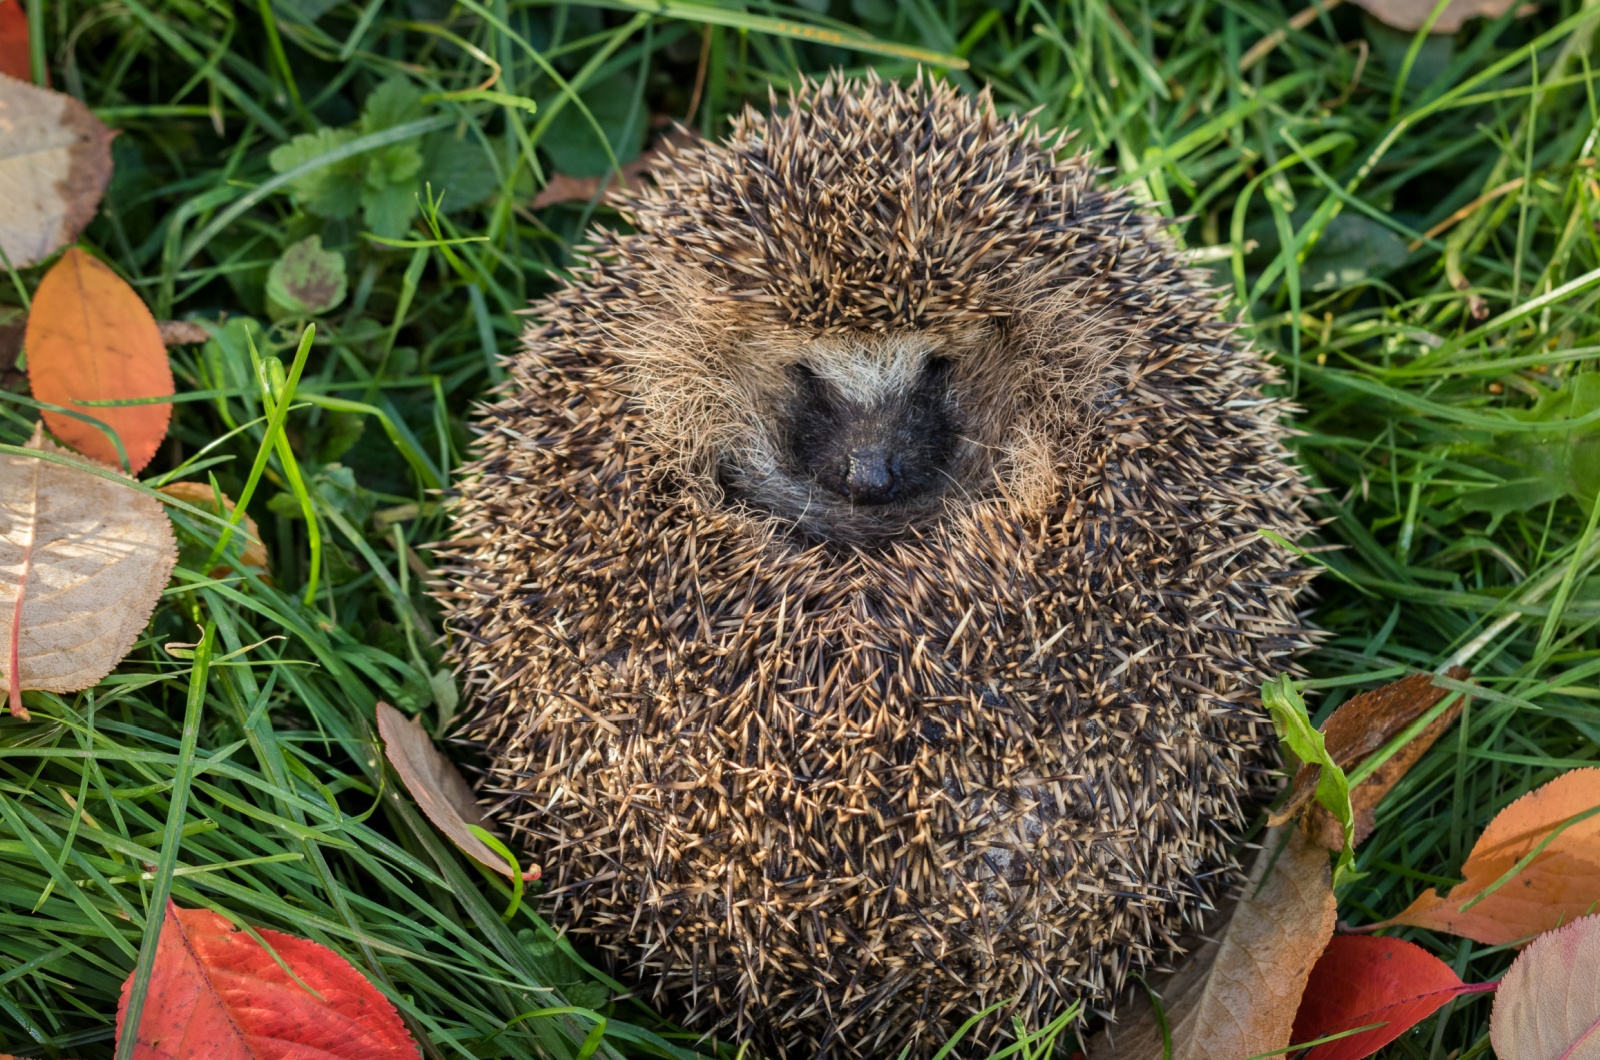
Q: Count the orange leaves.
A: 2